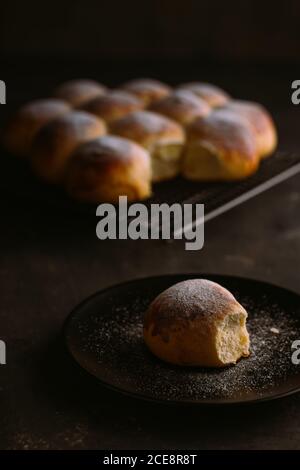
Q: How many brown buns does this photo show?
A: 12